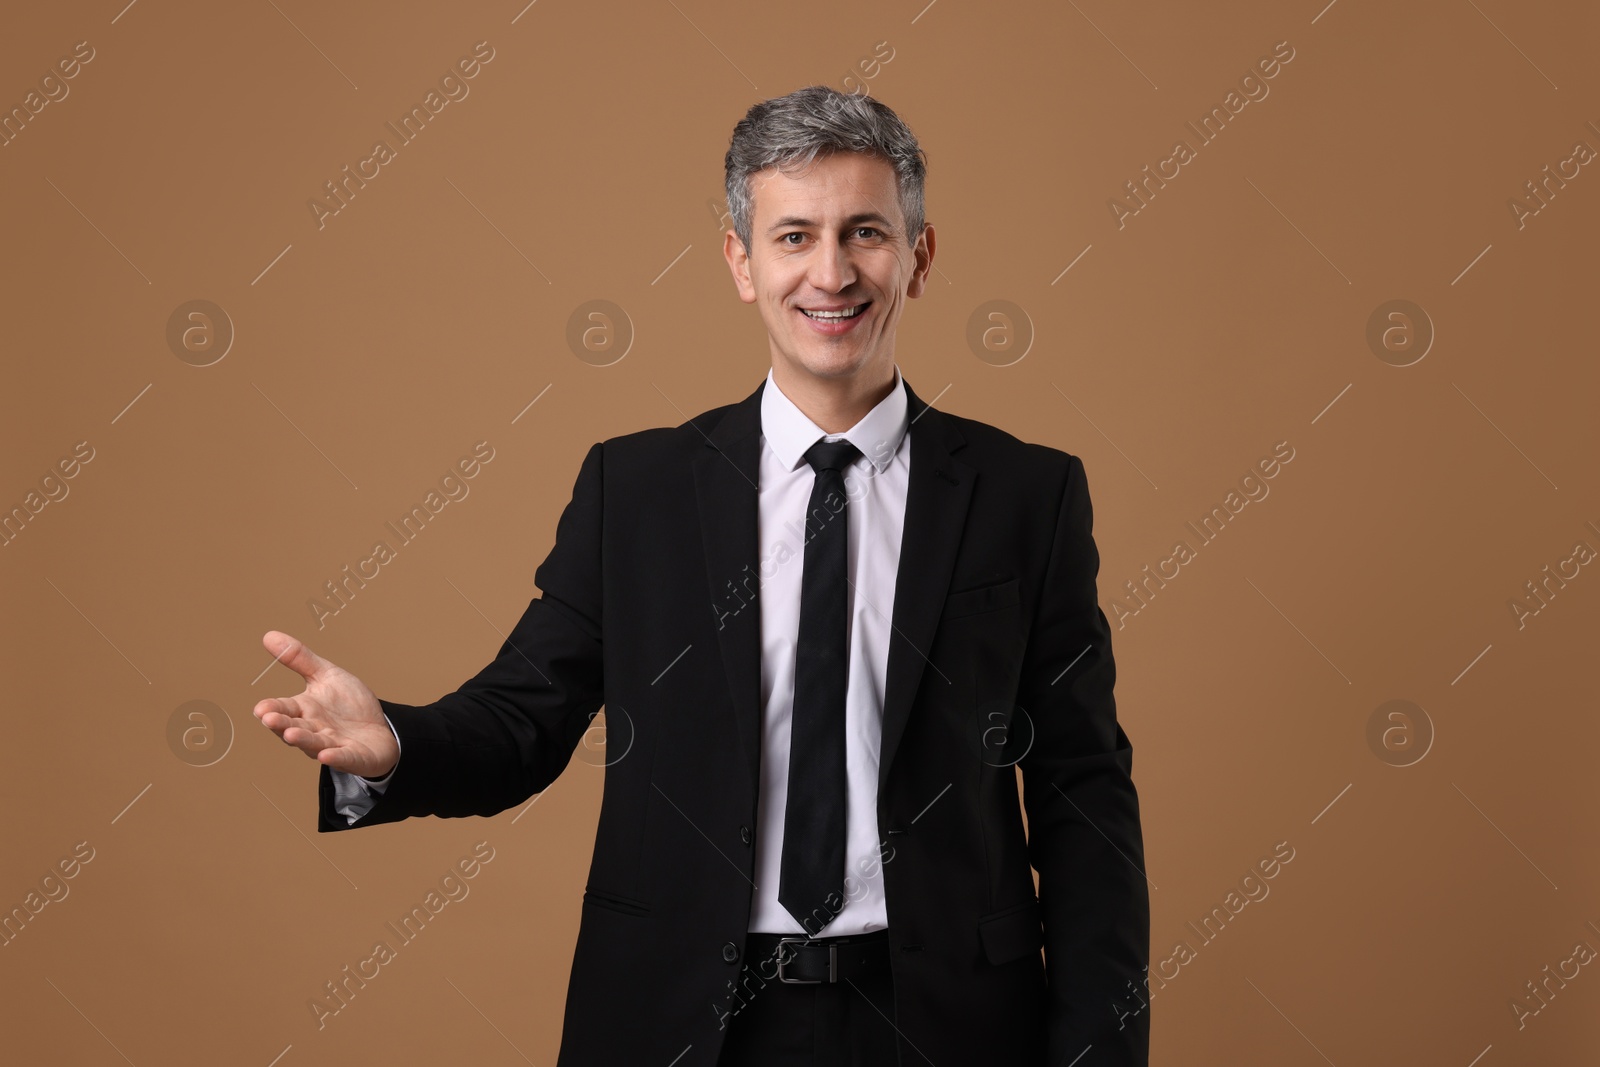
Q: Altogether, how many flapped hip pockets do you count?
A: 1